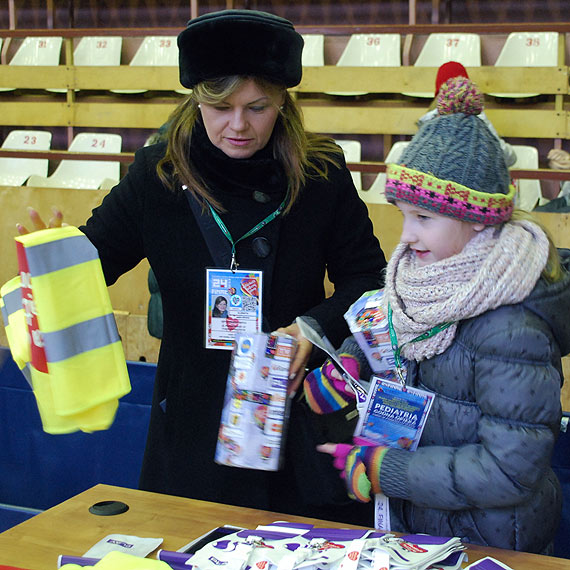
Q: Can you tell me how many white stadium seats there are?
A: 12